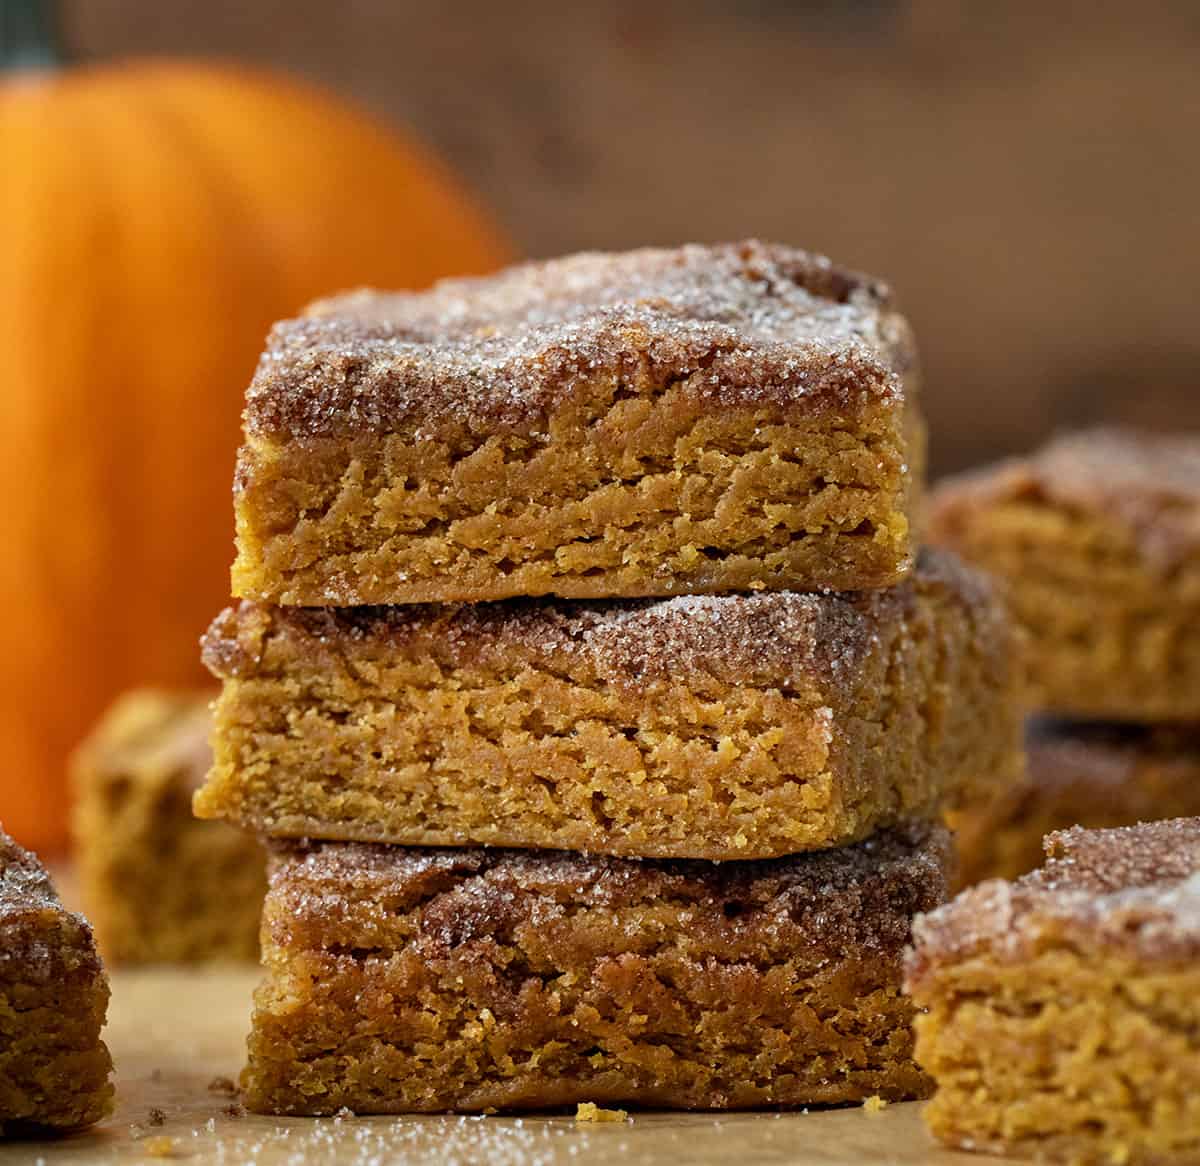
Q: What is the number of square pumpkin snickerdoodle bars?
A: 8